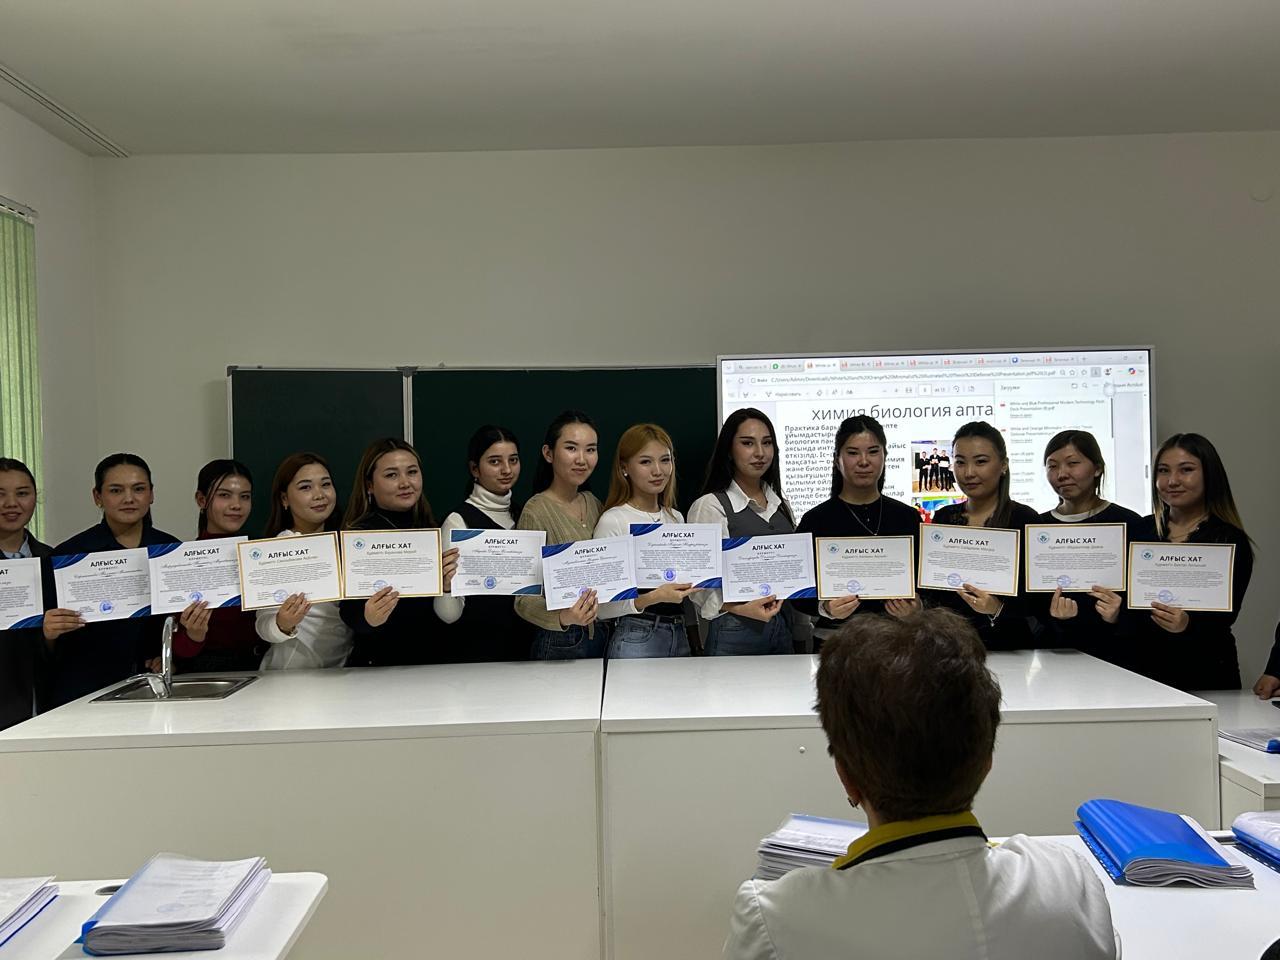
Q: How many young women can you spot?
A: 13